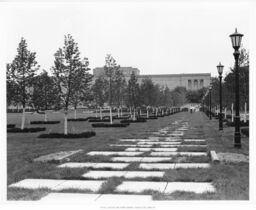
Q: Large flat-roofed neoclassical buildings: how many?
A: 1